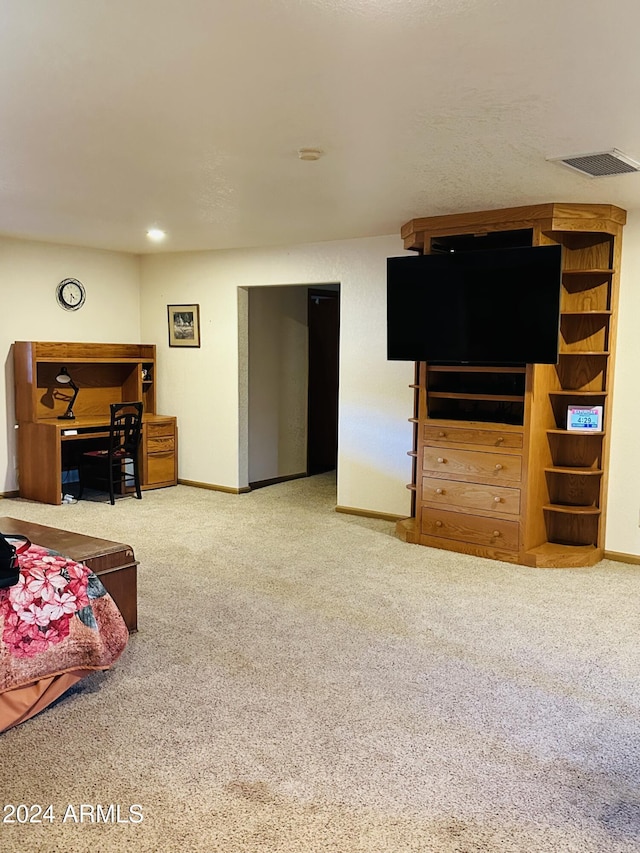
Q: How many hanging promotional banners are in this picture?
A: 0